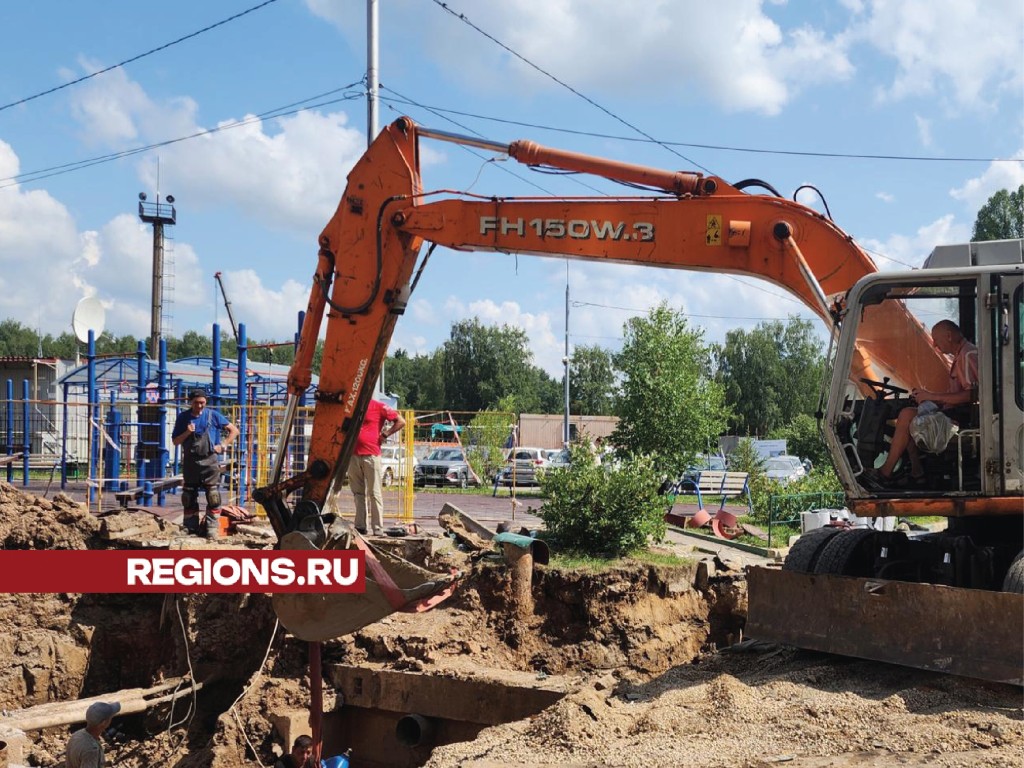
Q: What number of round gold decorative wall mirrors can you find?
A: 0